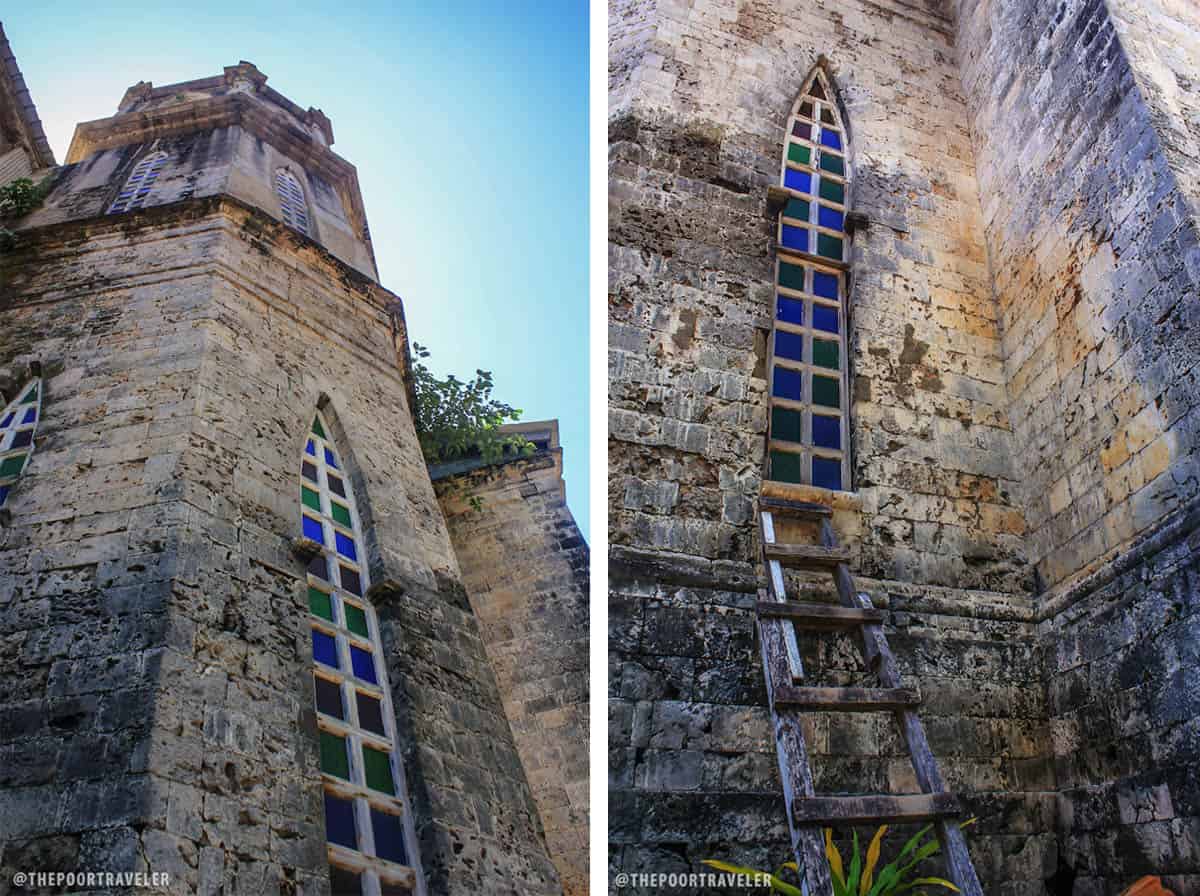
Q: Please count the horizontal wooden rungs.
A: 5